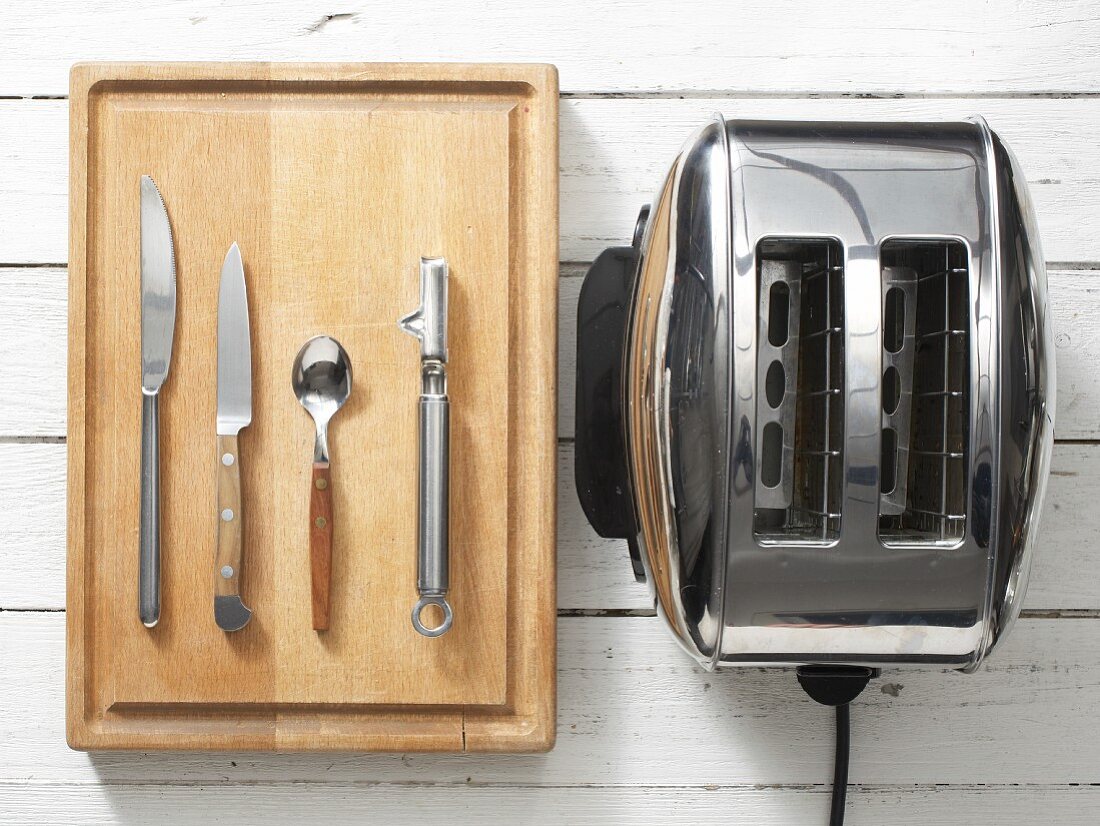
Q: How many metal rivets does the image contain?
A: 5